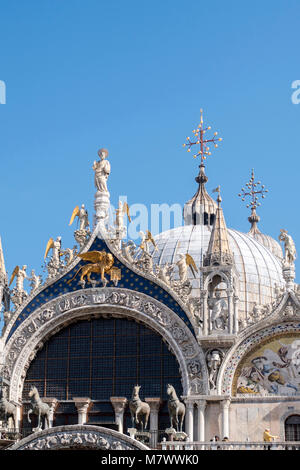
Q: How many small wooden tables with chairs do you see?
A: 0